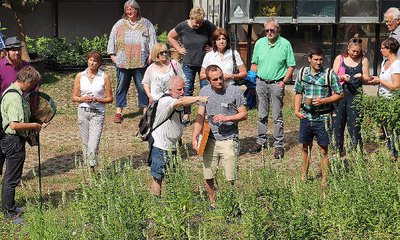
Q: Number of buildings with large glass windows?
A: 1